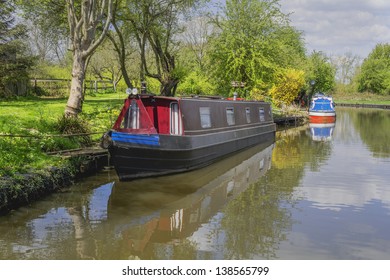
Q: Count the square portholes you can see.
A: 4